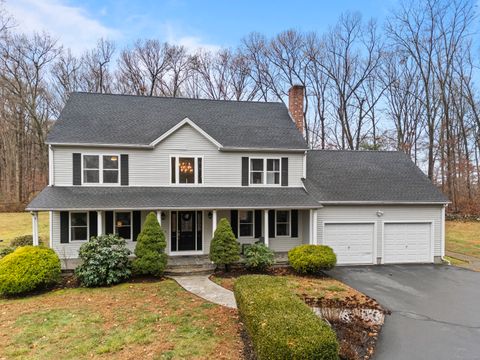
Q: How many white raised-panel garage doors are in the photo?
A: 2